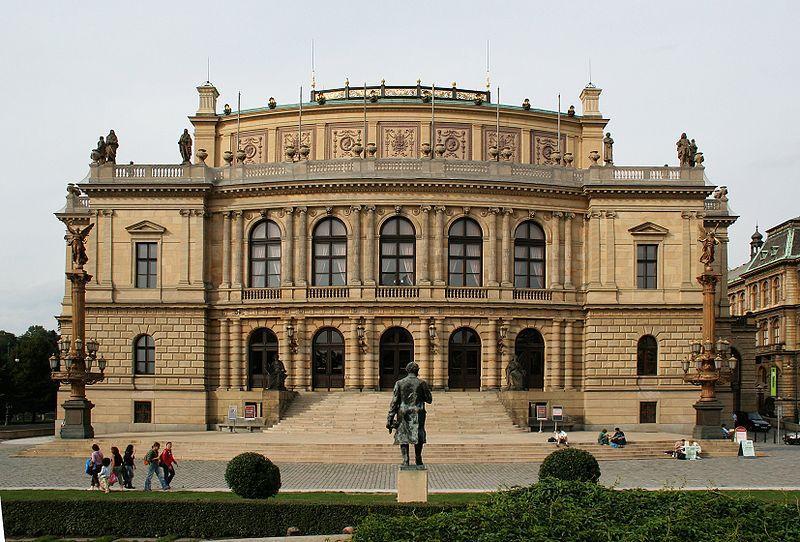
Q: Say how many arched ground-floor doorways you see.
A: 5